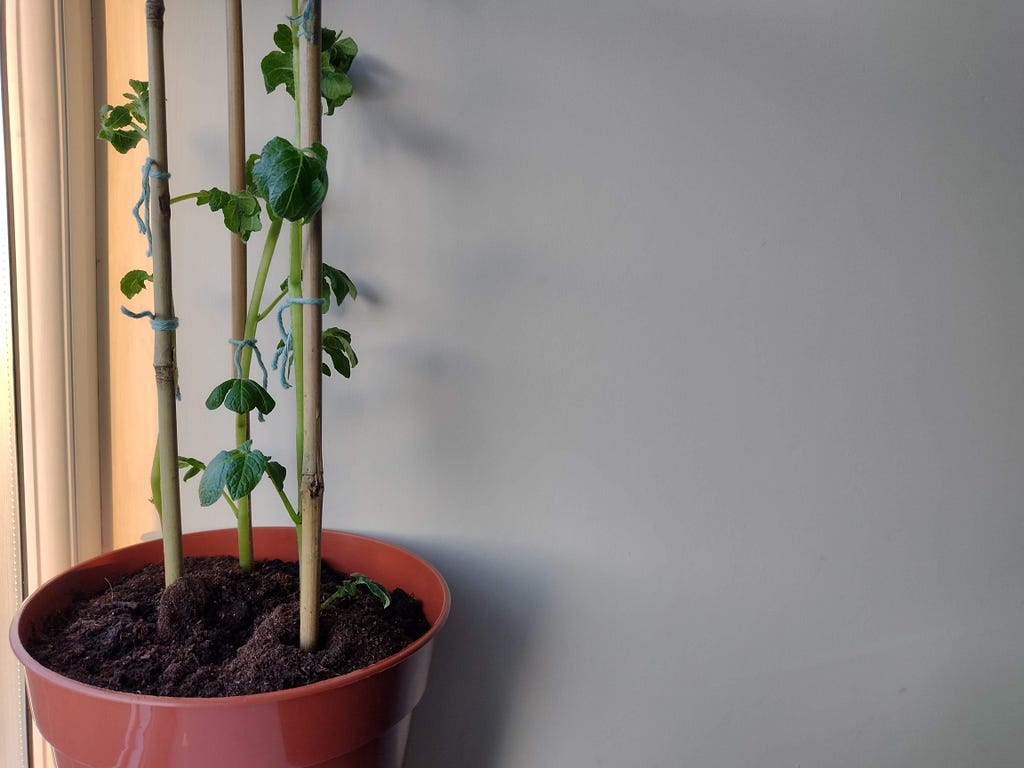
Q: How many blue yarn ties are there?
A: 5